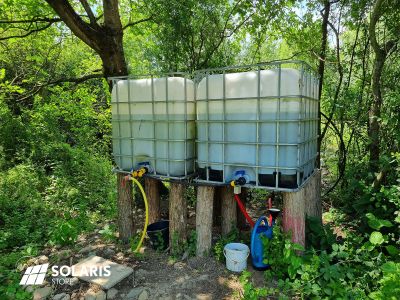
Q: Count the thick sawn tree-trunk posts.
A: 7